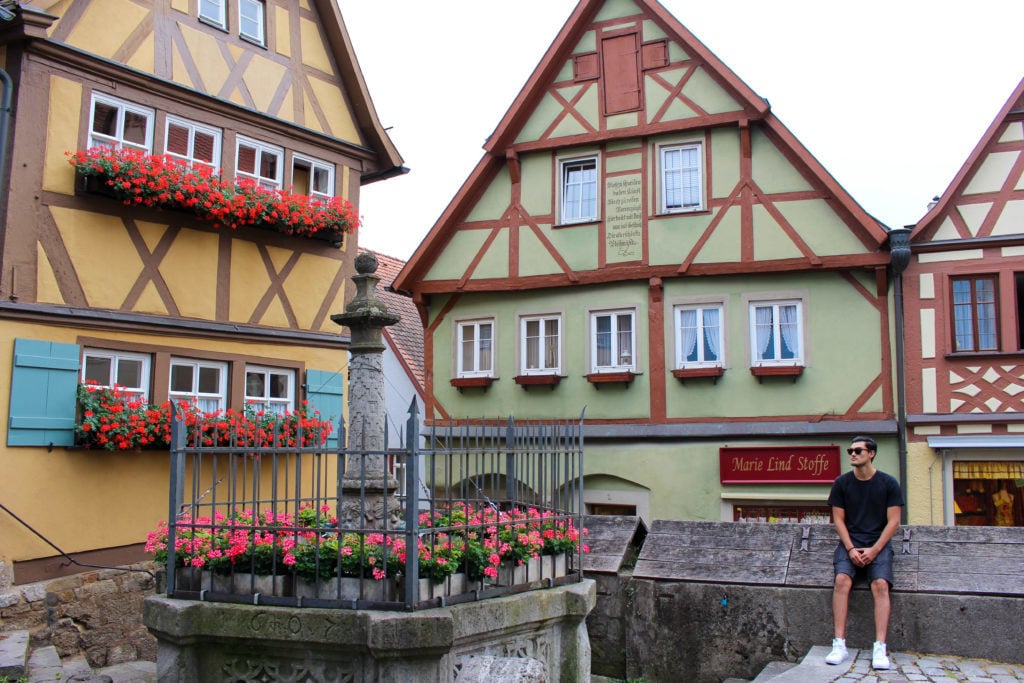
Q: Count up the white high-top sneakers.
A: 2